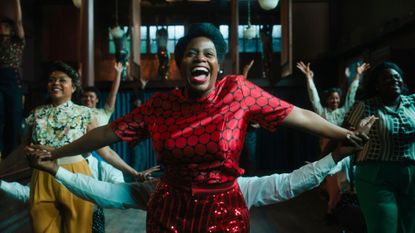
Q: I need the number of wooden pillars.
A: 4